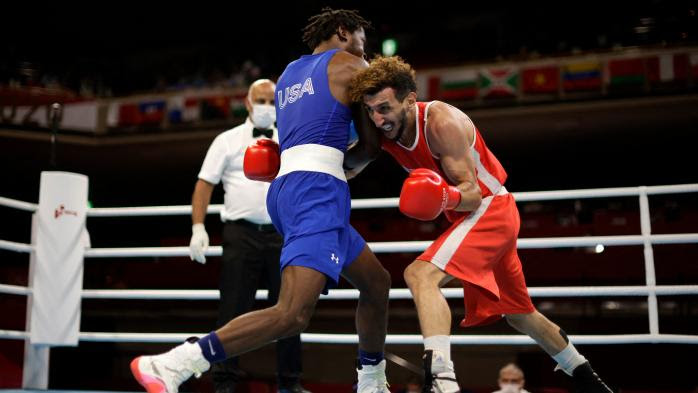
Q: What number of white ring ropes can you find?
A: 4